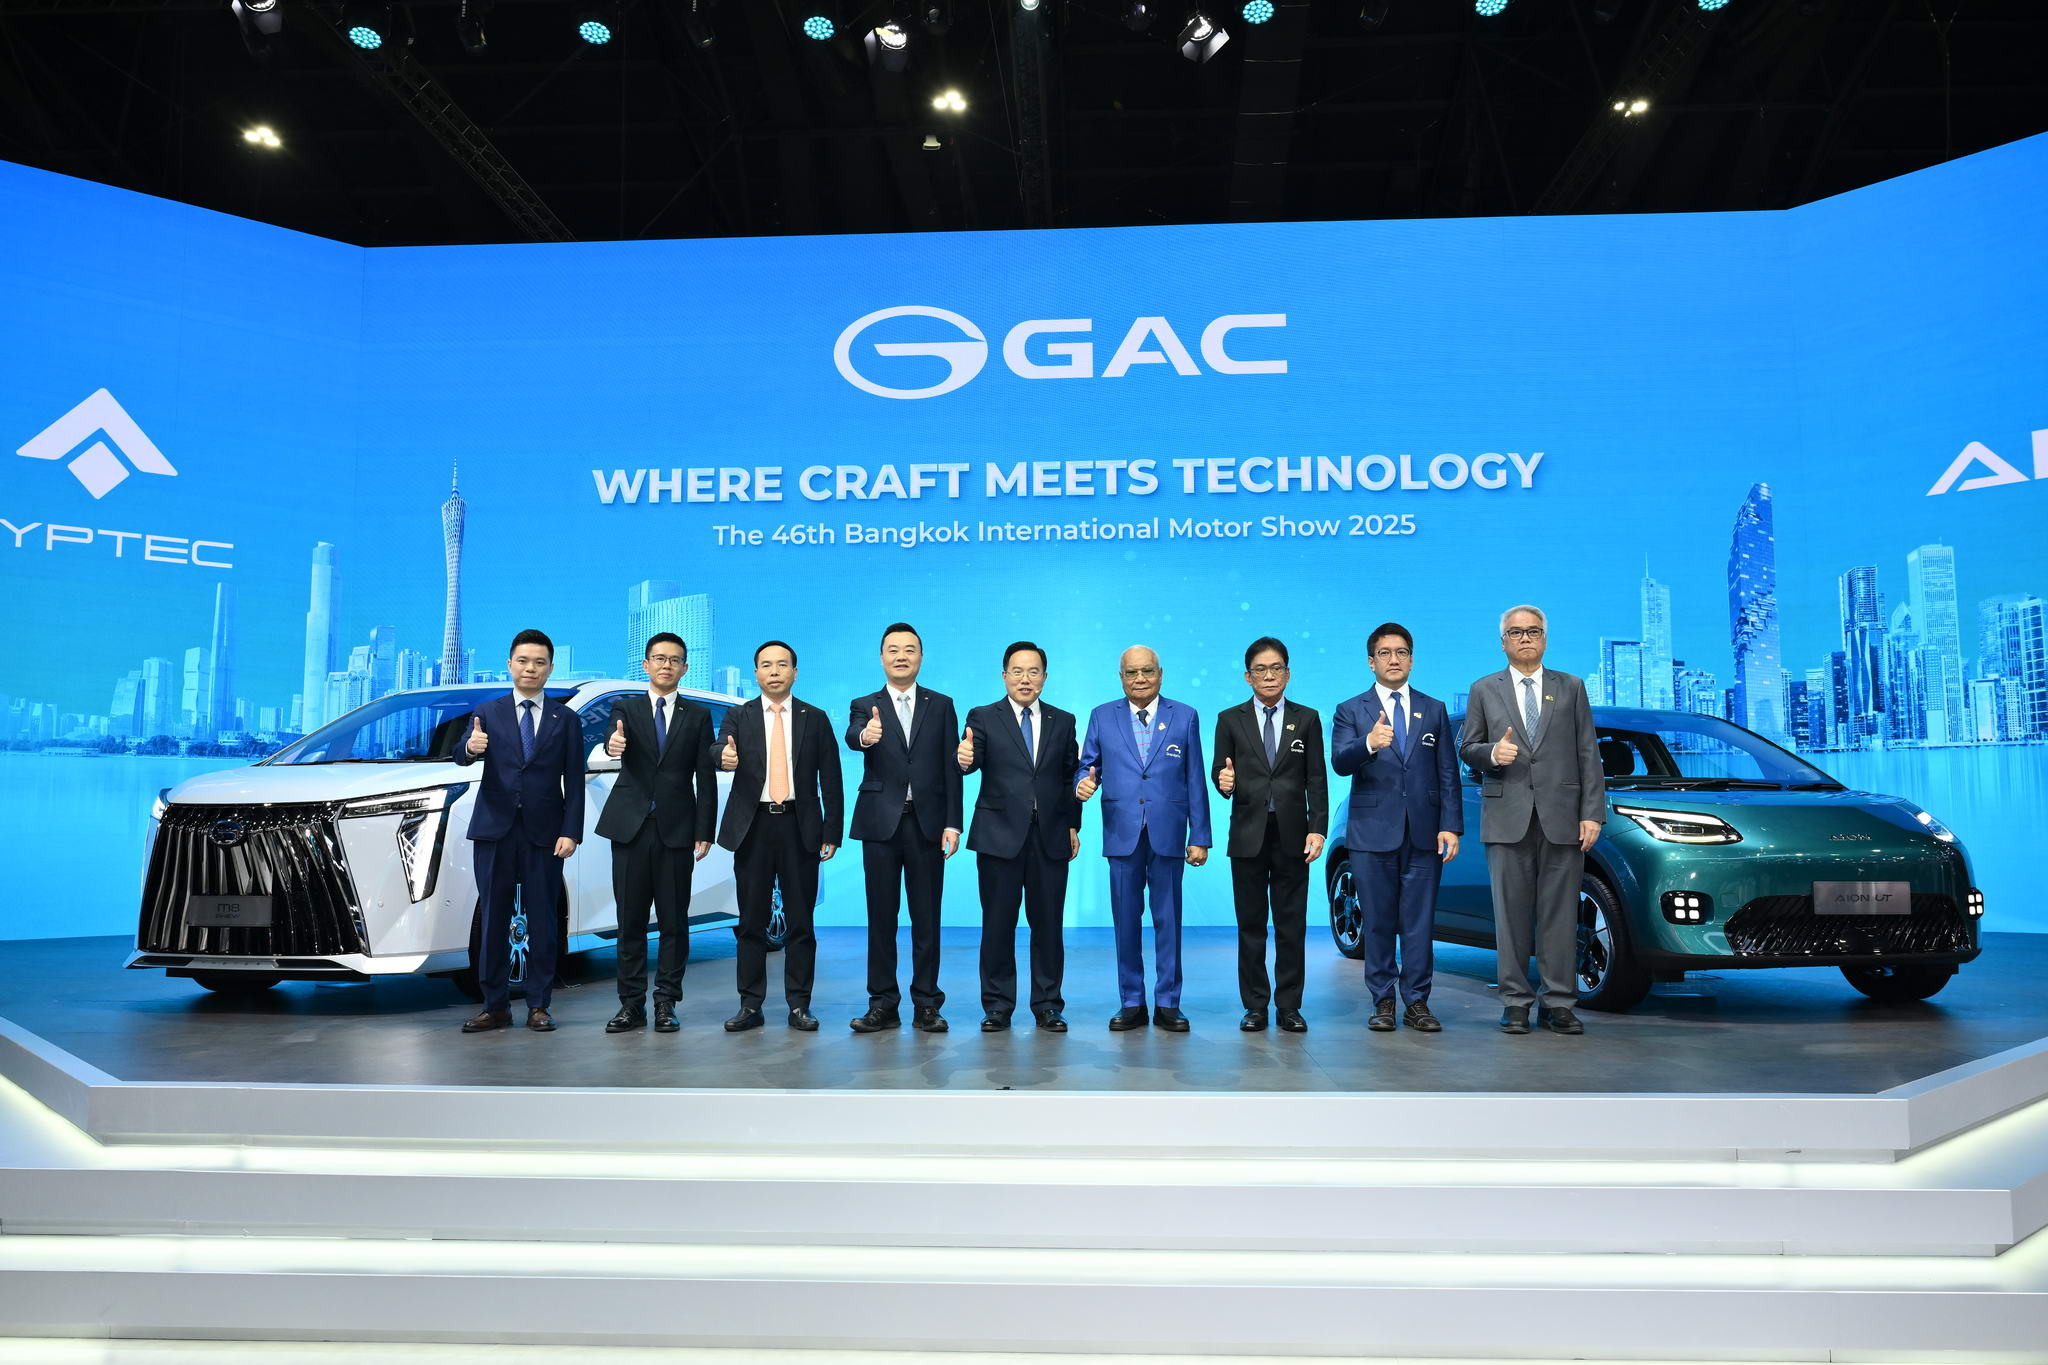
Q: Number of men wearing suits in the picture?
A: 9